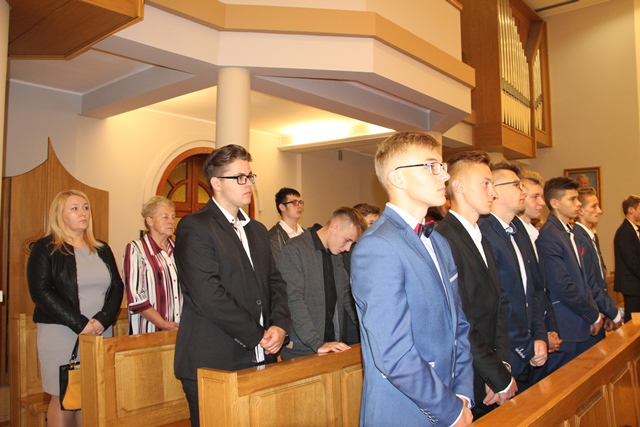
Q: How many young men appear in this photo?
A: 11